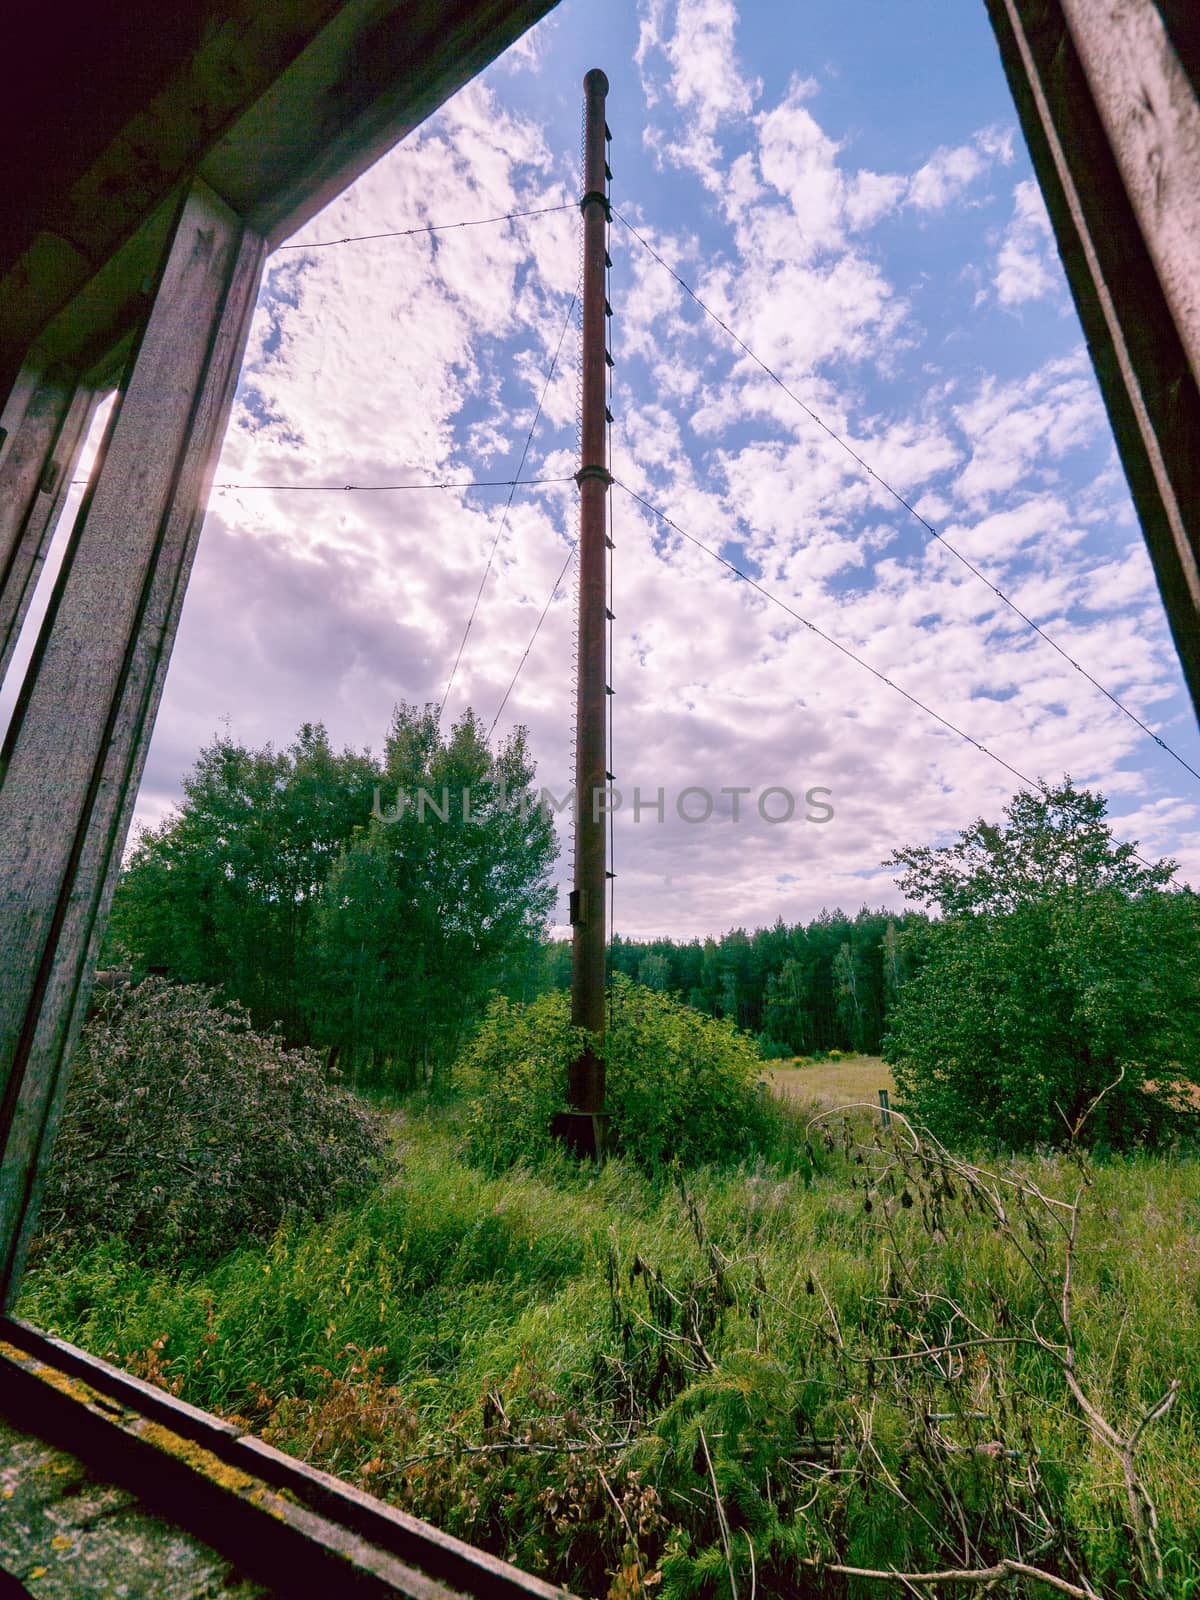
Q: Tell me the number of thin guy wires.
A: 6